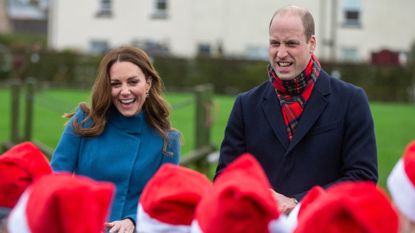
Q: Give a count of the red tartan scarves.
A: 1